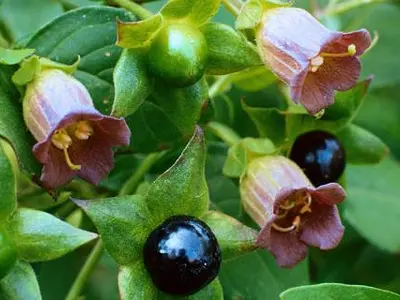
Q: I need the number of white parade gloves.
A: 0